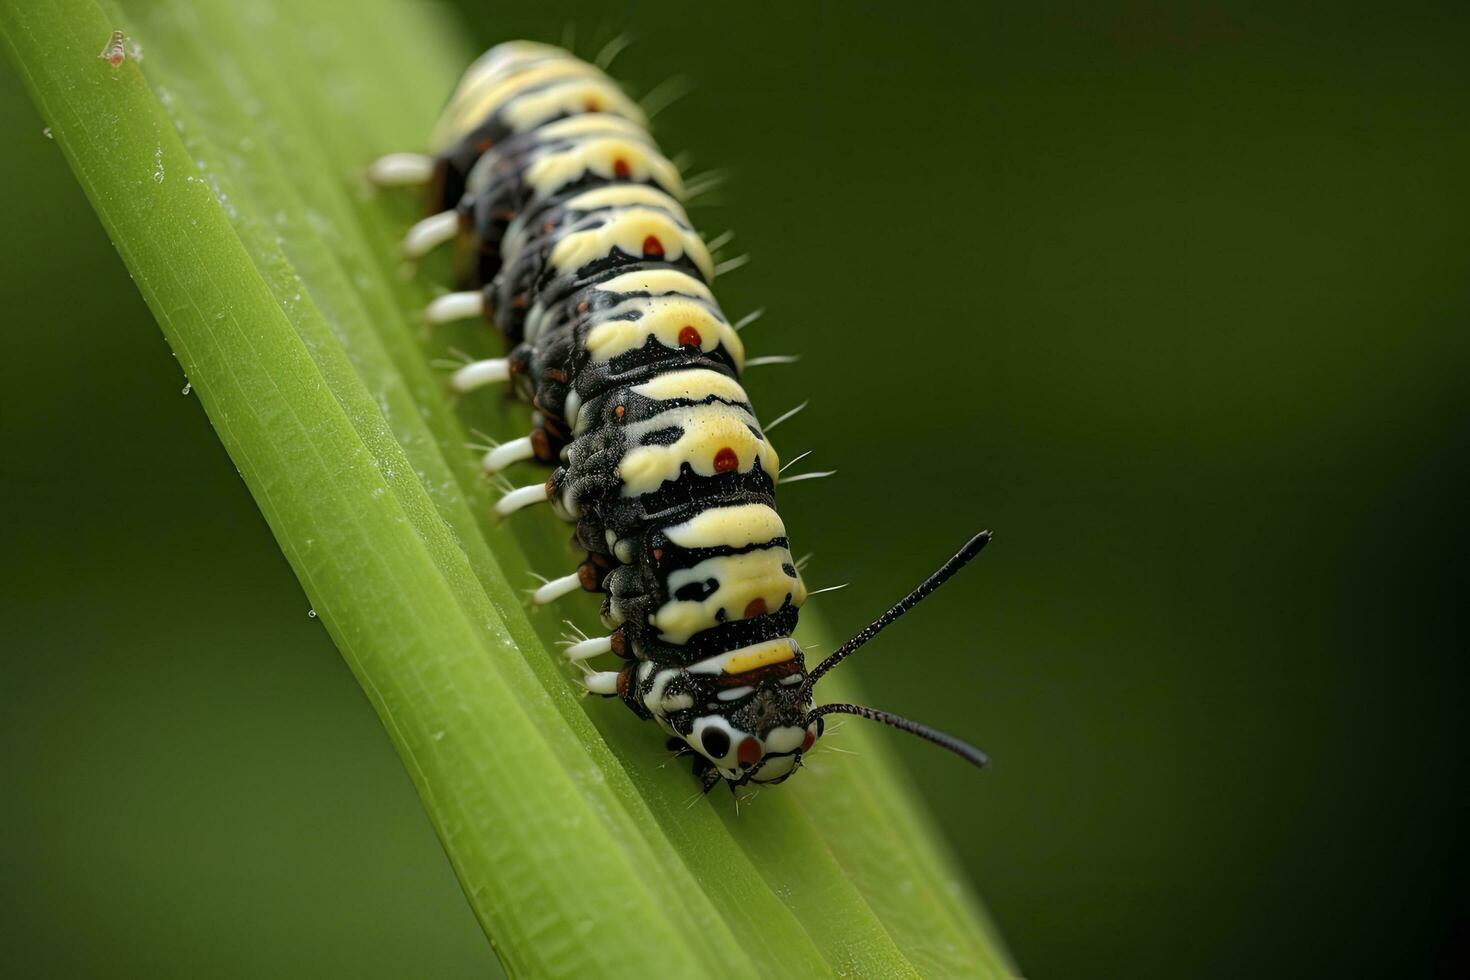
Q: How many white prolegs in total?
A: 9